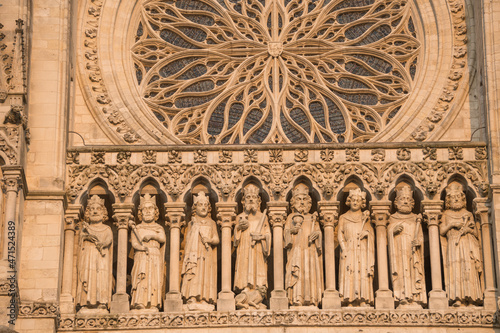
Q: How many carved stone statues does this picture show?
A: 8